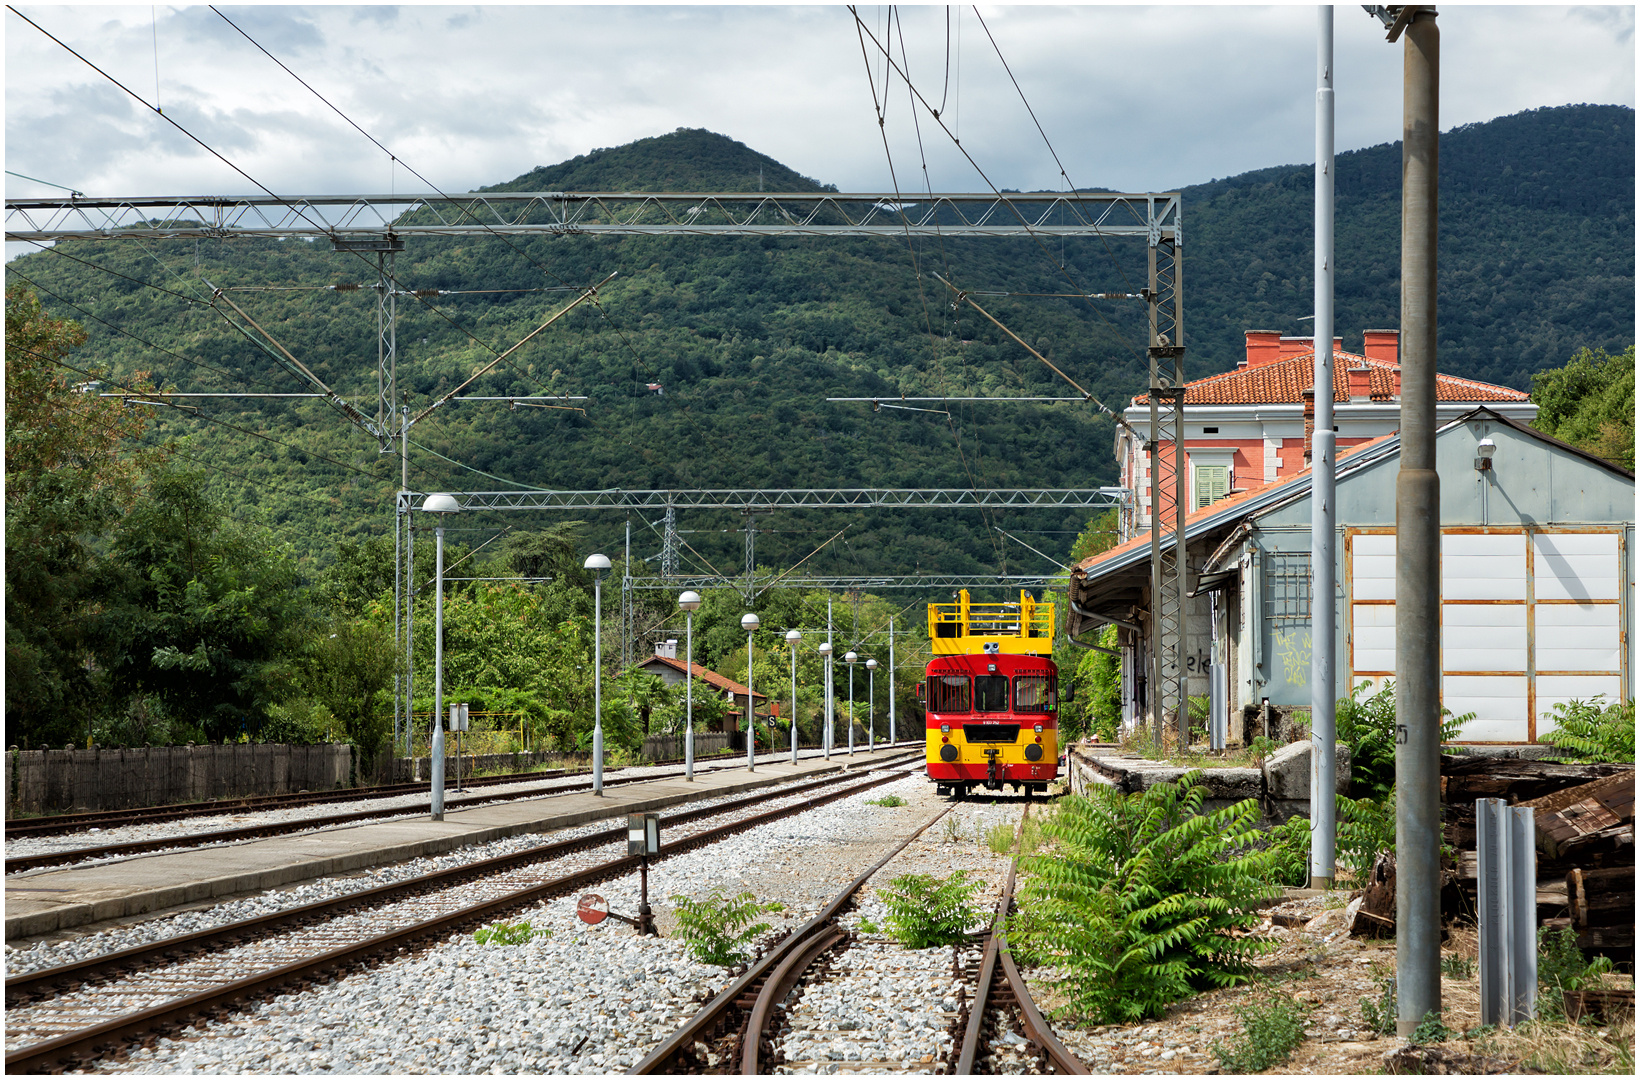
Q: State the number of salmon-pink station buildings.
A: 1